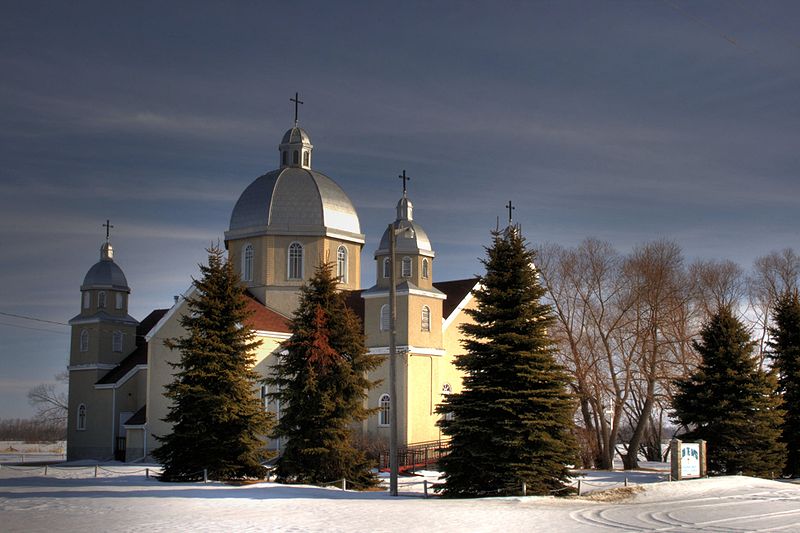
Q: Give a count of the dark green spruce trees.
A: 5